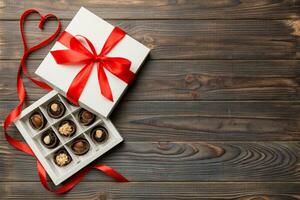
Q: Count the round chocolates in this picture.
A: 8